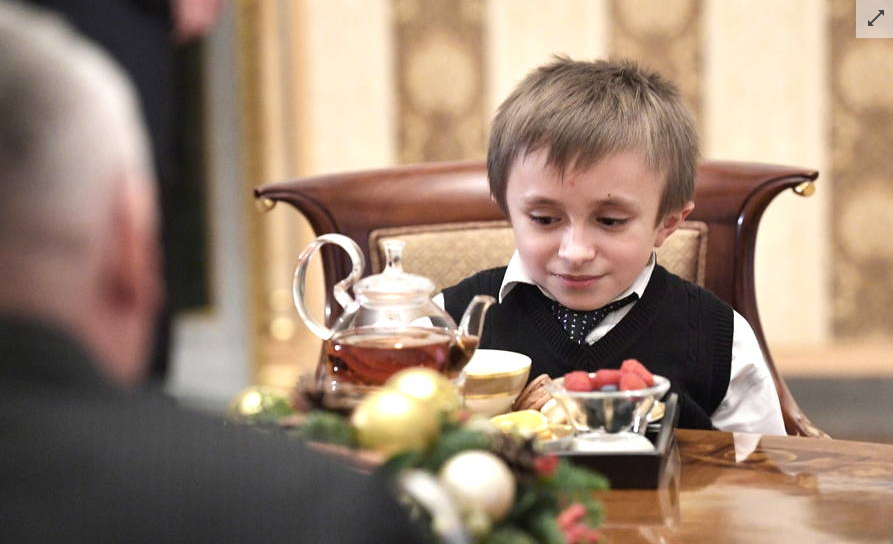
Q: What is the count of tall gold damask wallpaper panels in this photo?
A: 3